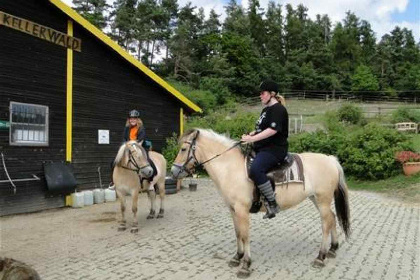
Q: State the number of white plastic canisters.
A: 4